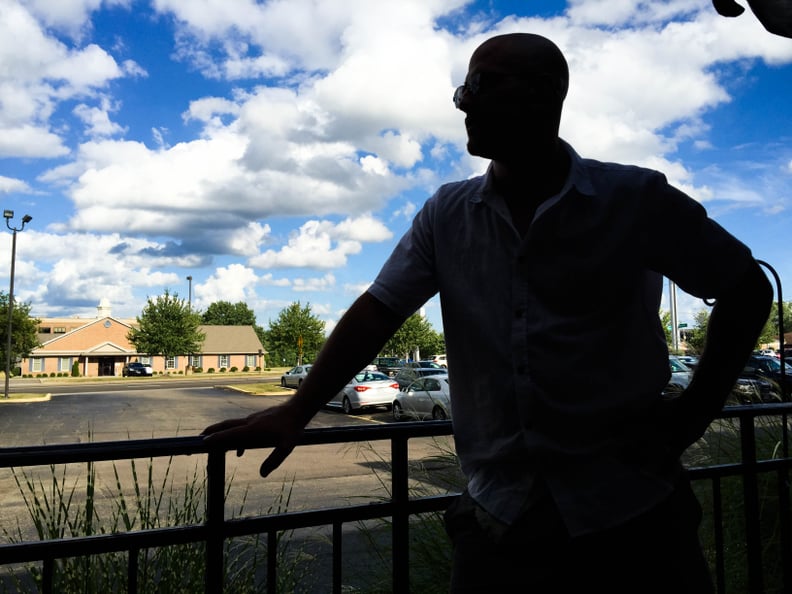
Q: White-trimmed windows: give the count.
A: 7